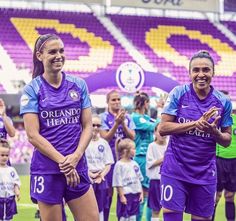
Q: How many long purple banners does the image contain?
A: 1